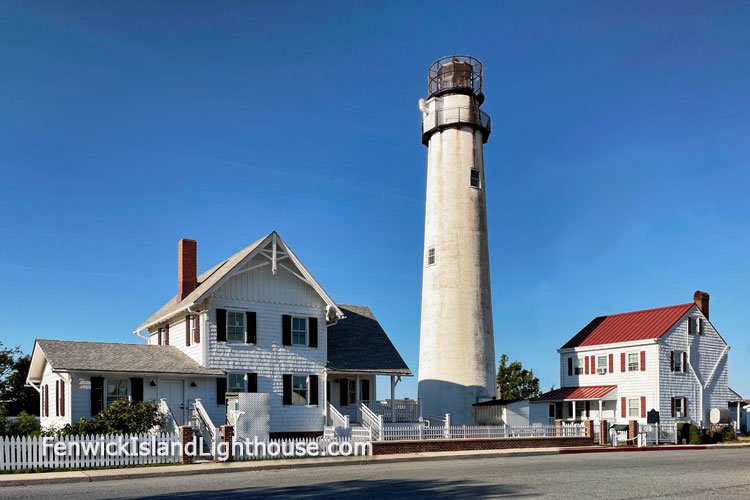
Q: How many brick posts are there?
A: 6